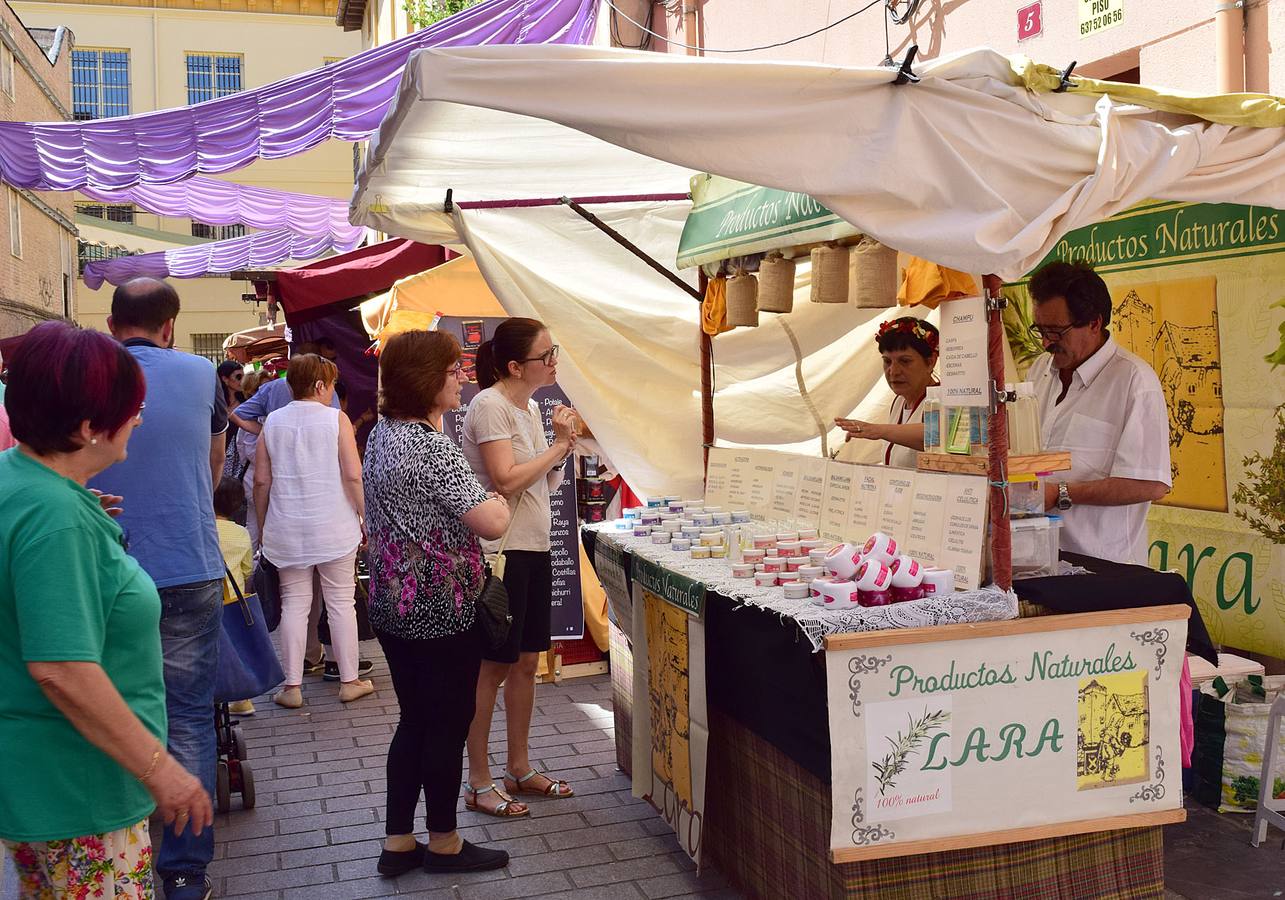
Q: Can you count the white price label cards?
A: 11